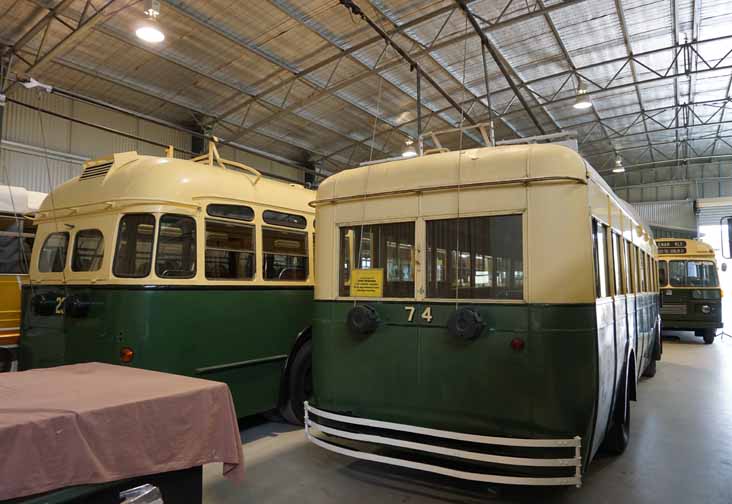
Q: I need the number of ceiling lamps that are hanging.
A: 4